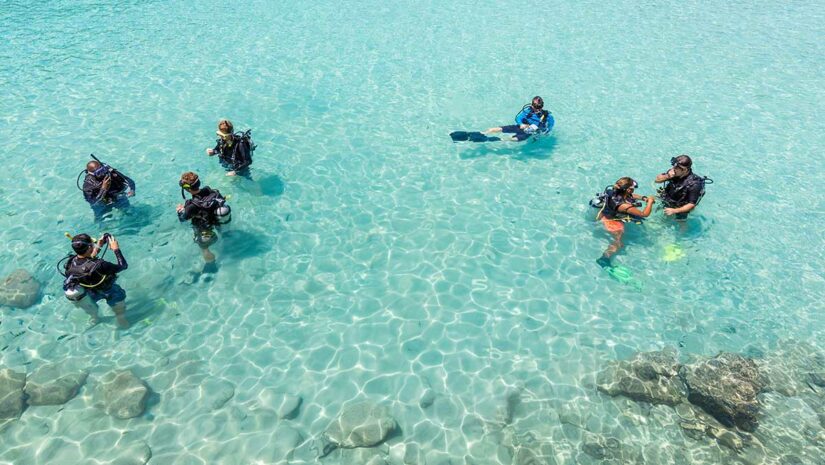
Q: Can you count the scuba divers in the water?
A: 7